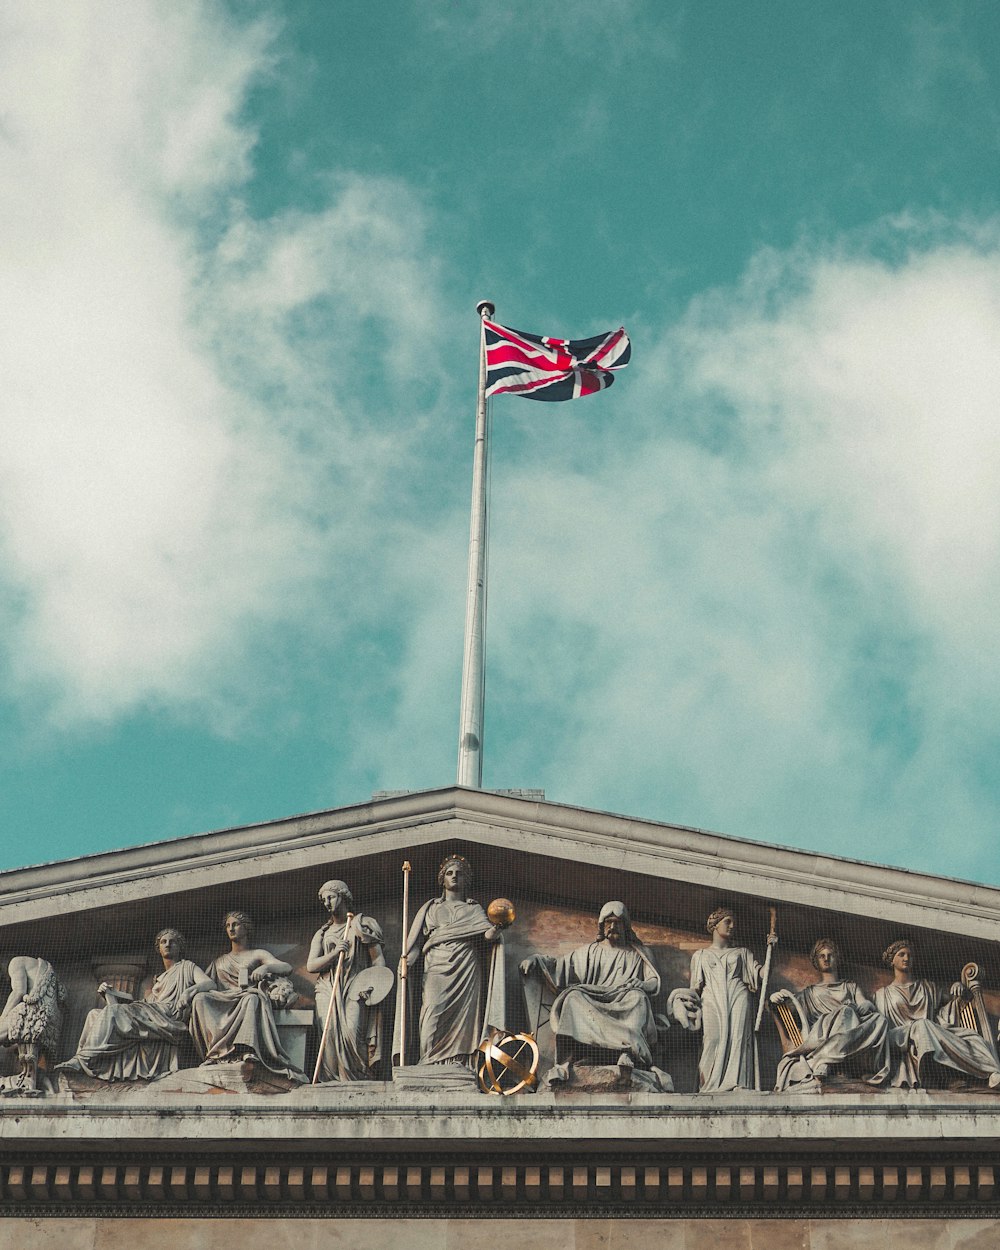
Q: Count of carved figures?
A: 9